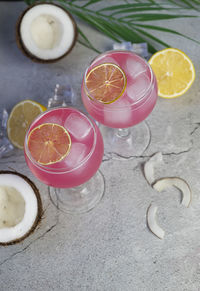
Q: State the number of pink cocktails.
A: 2